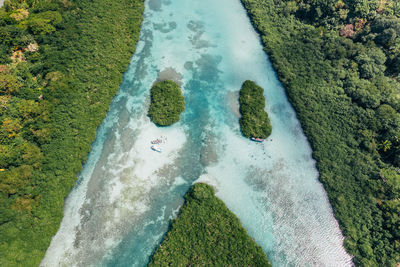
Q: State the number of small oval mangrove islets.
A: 2